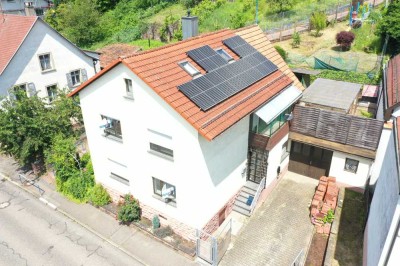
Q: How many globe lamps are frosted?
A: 0